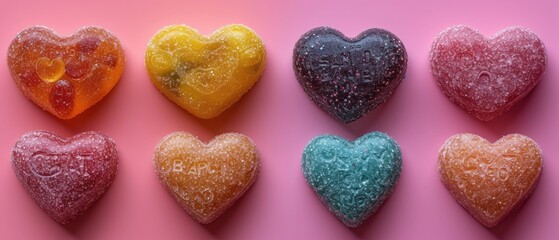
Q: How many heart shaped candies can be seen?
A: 8